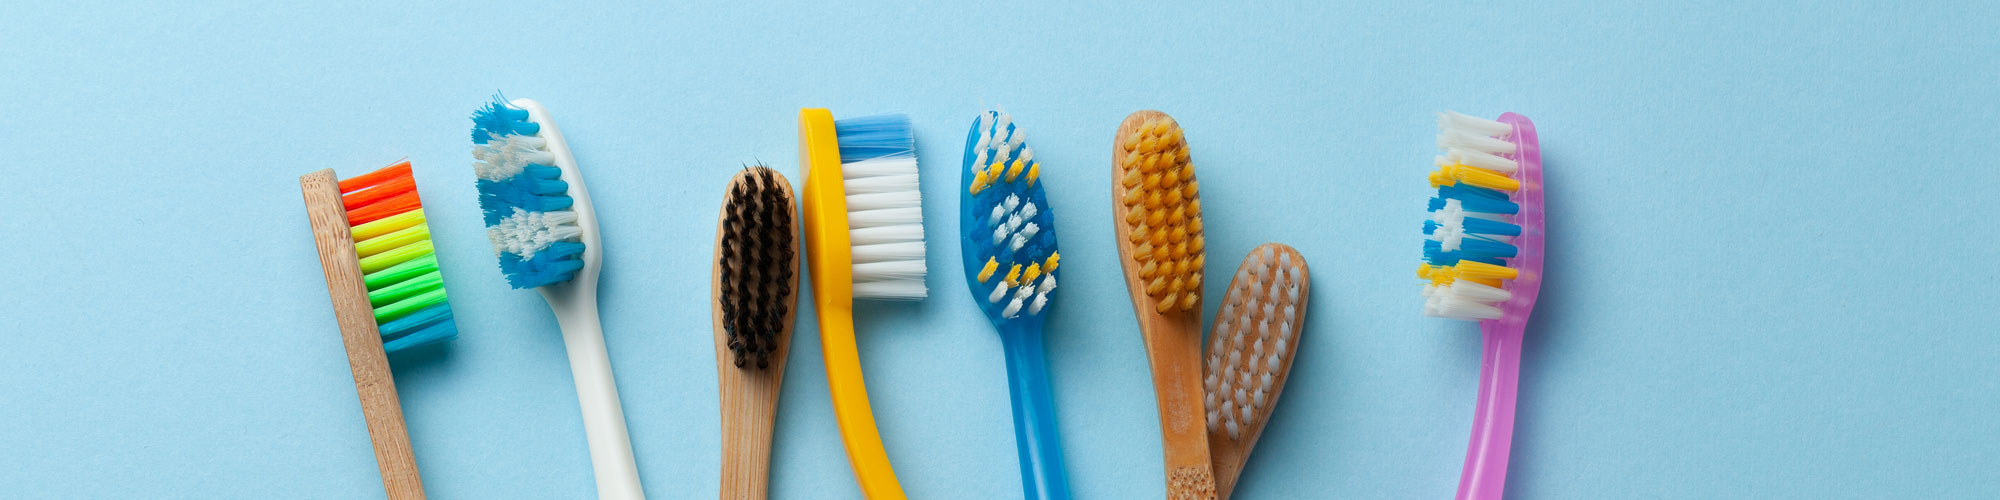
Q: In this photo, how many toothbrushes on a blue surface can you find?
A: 8